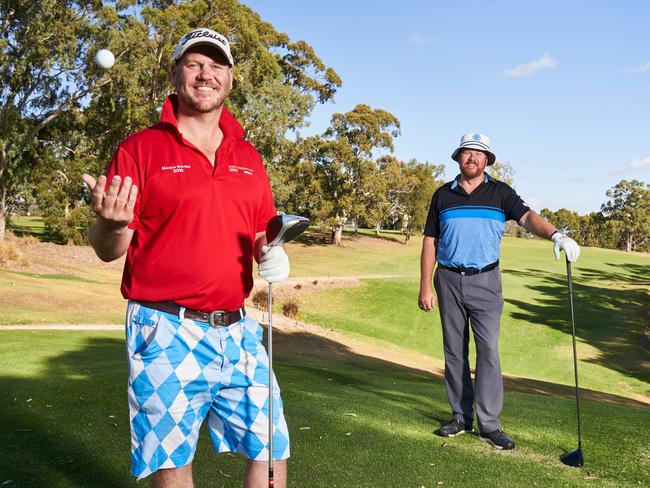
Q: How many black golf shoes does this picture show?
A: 2